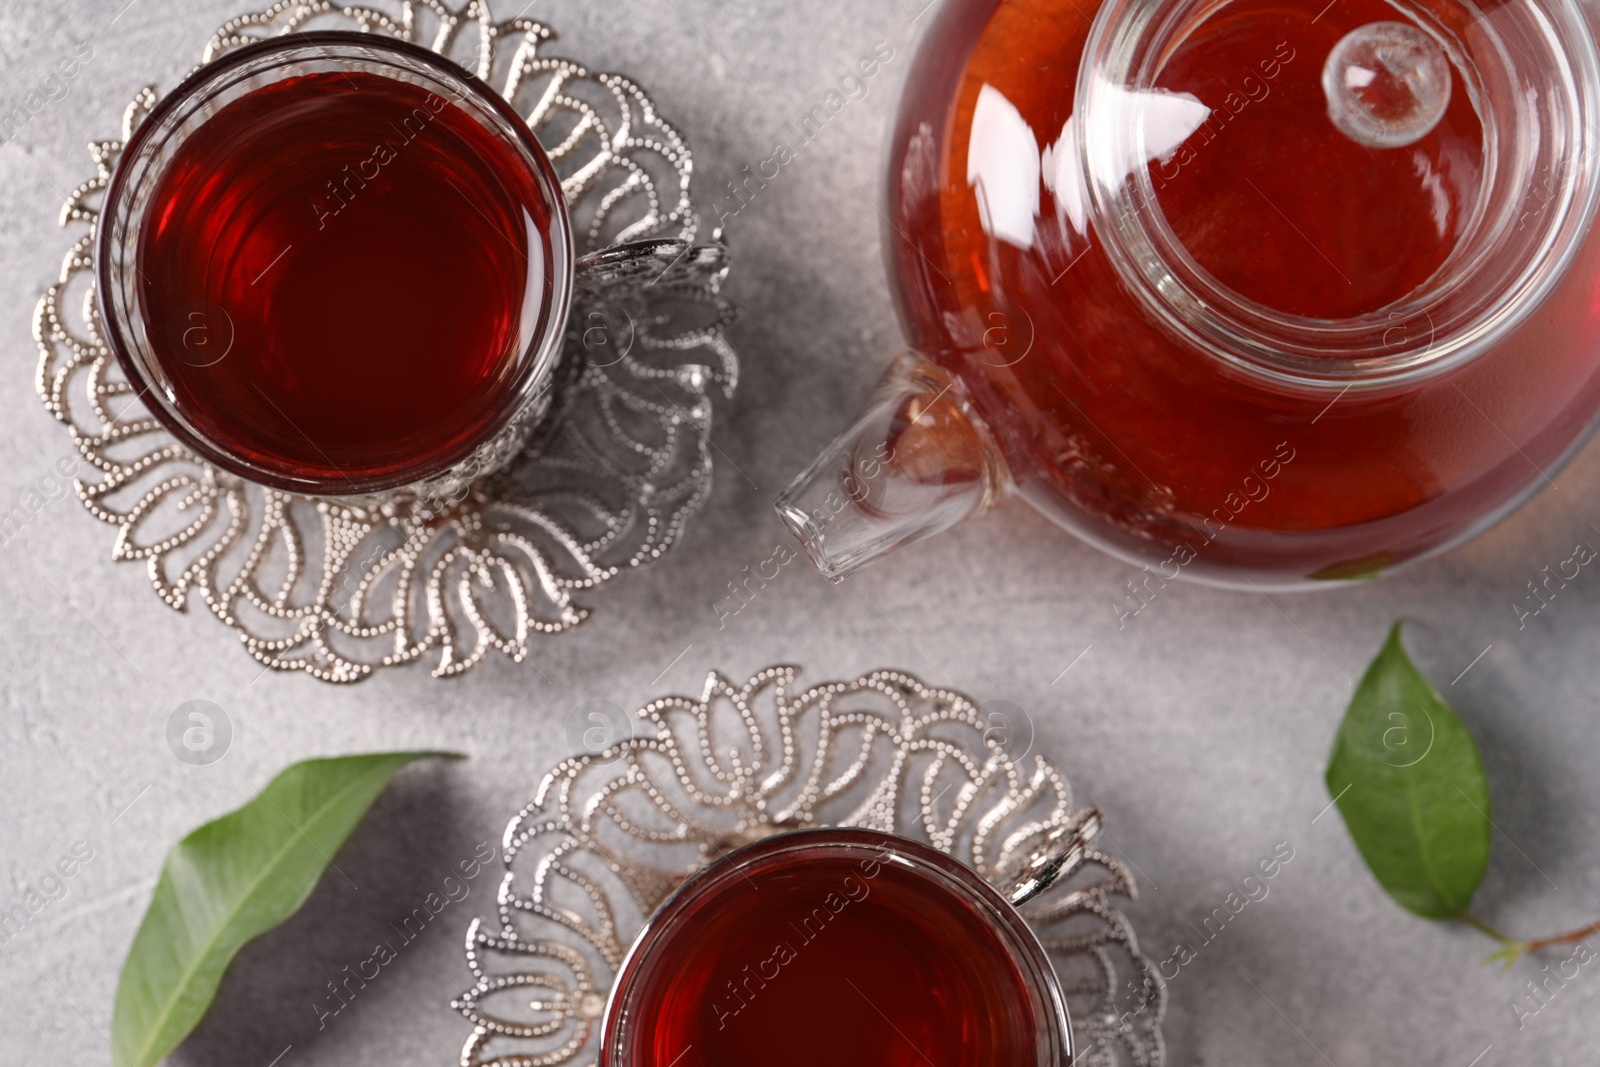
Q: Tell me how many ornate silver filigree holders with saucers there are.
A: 2